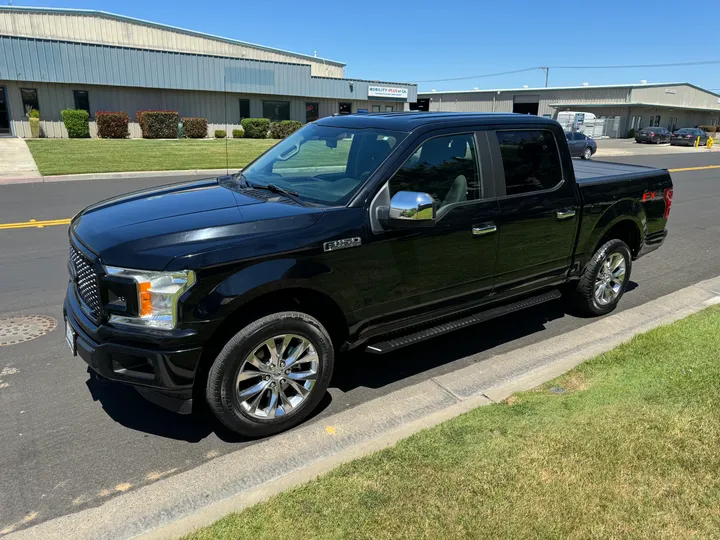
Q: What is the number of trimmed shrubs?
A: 8